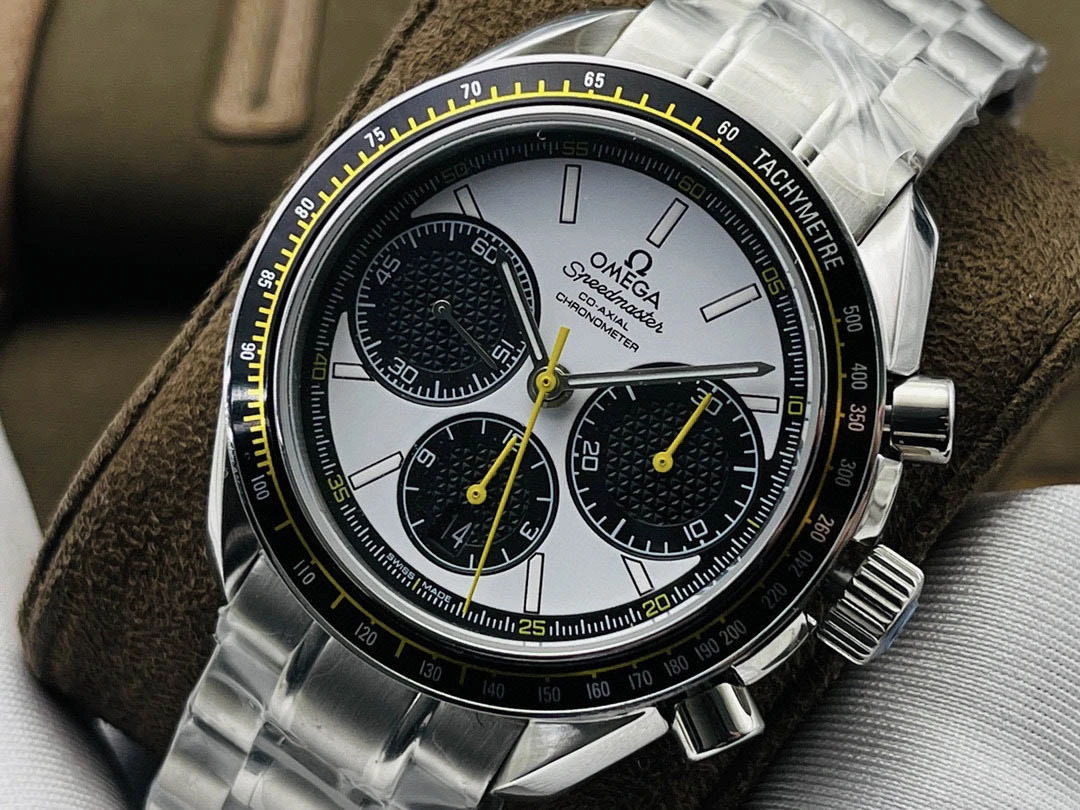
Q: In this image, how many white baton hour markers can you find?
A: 9